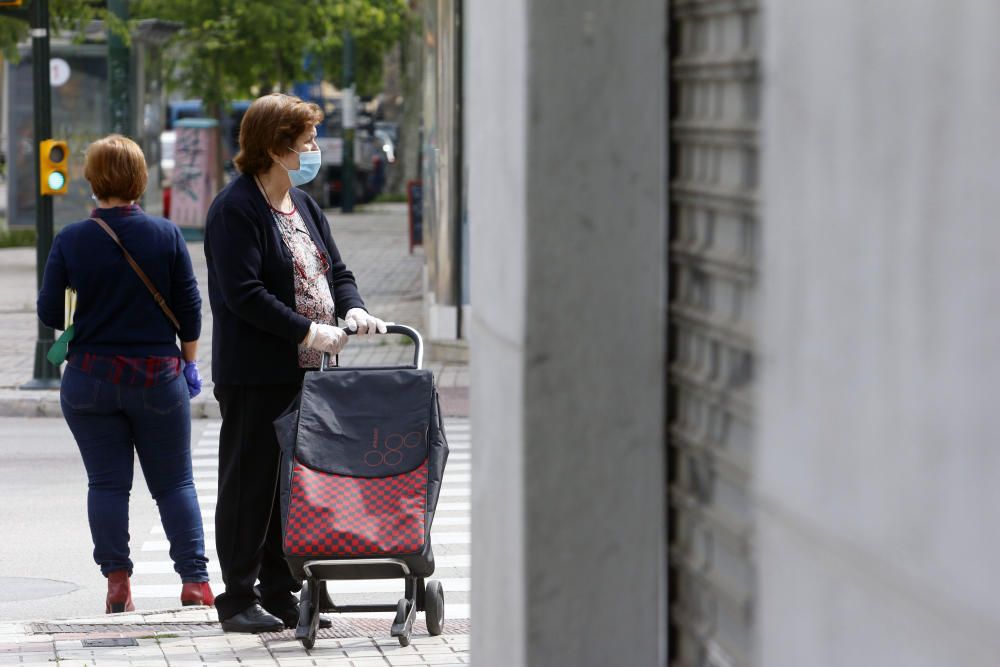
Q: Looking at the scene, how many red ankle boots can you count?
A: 2